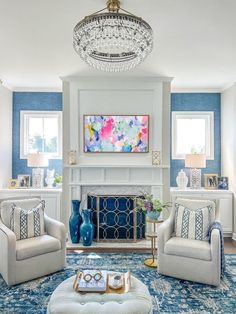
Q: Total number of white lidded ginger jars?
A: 1